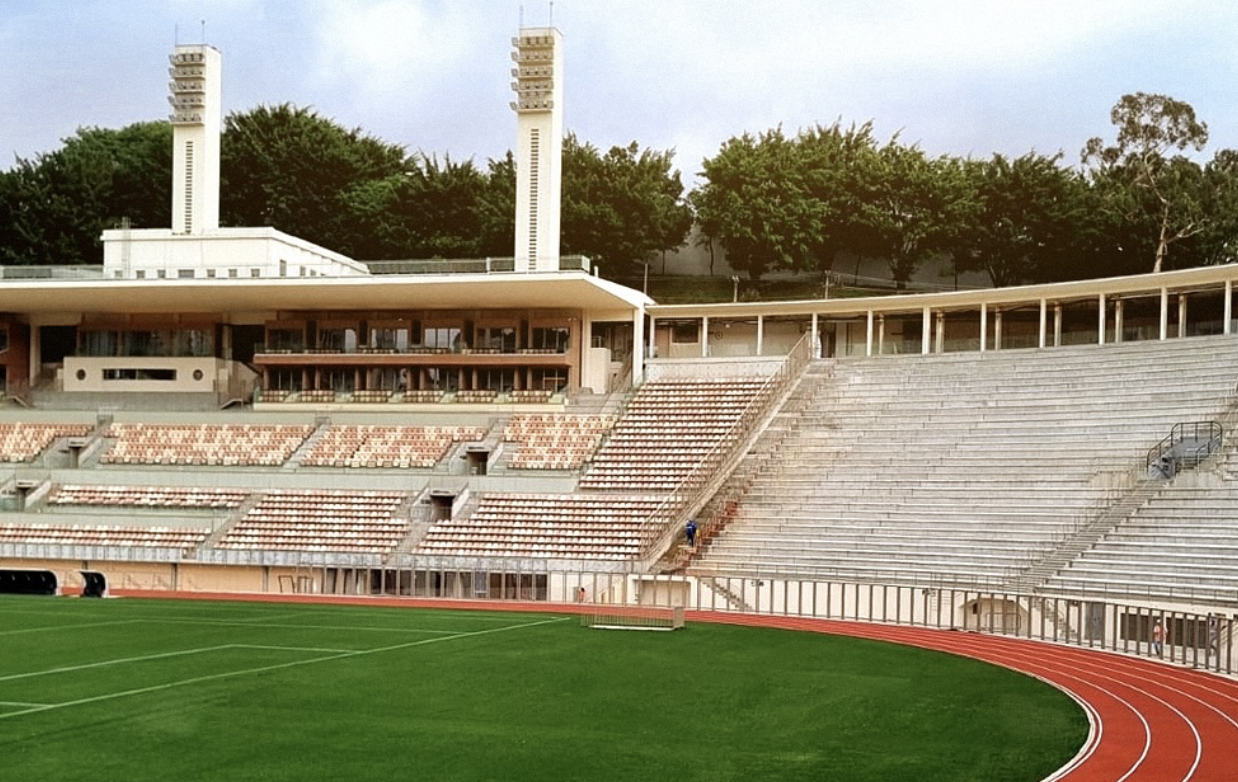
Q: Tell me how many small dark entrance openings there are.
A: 4